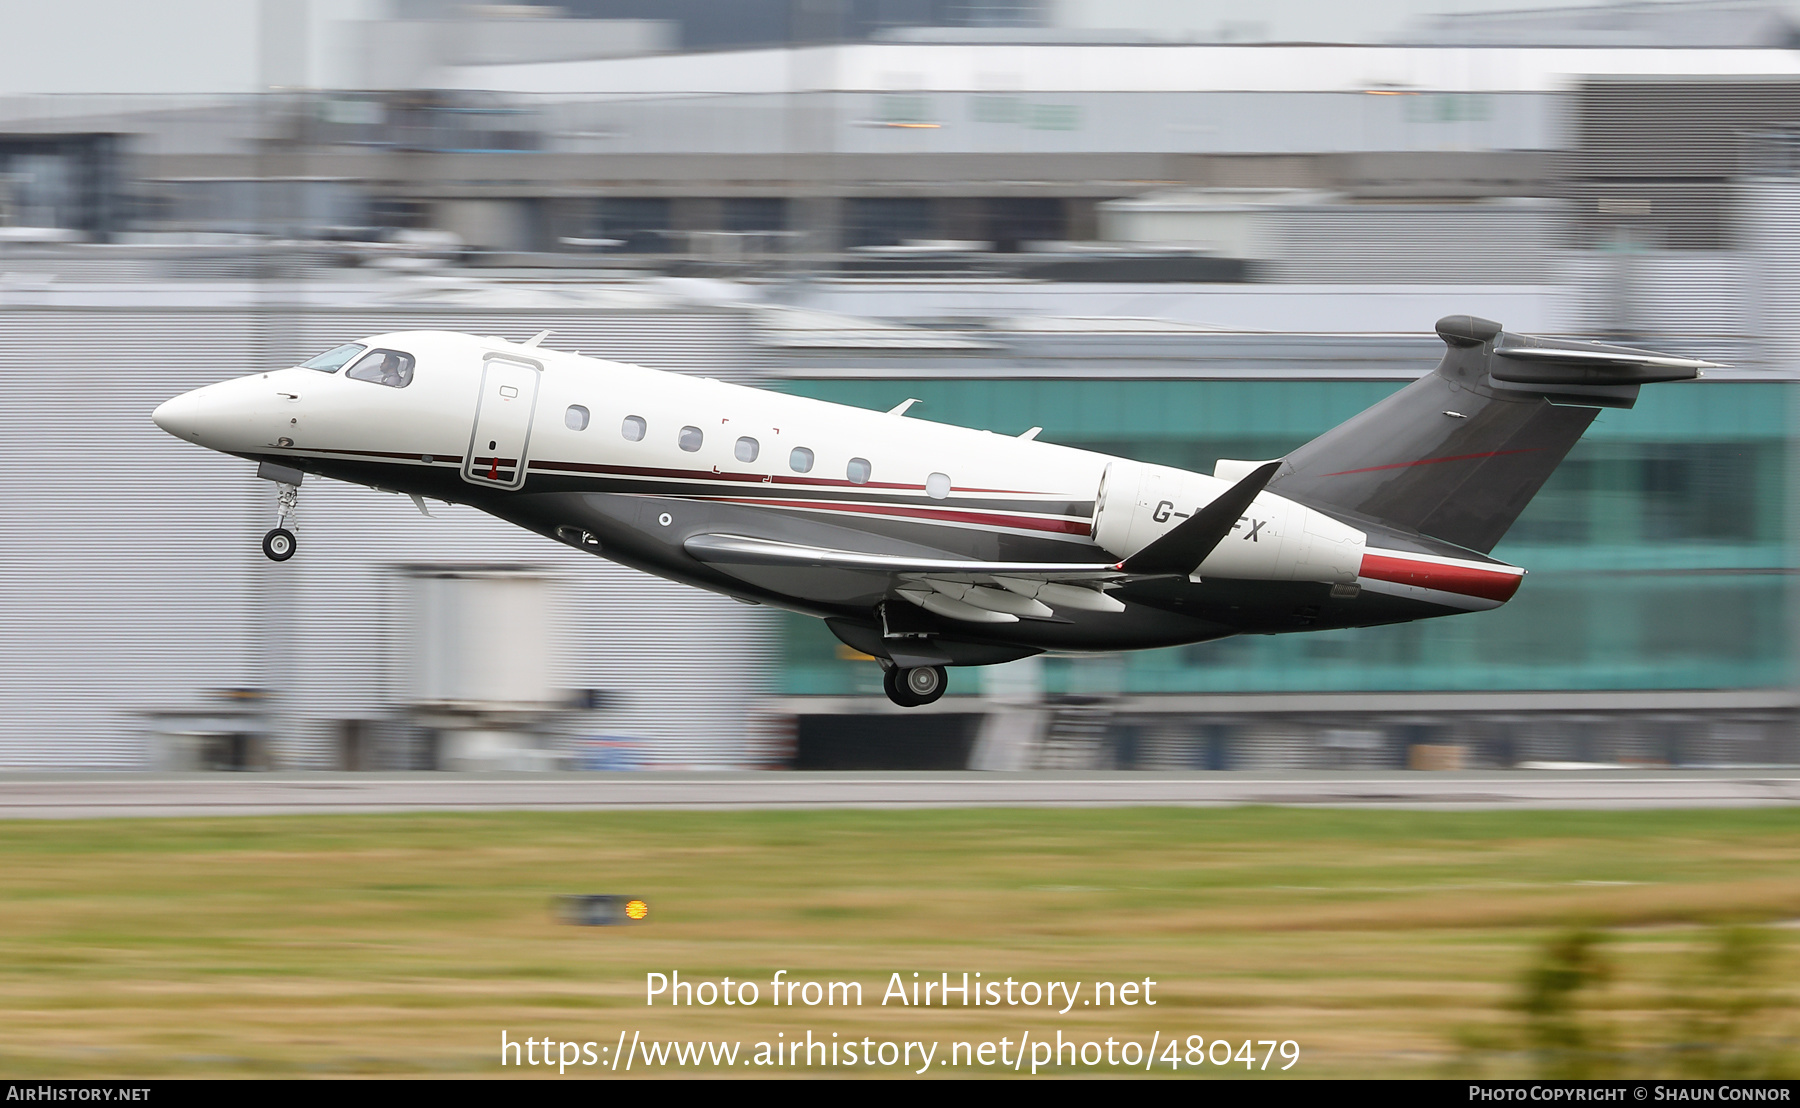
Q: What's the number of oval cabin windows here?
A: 7